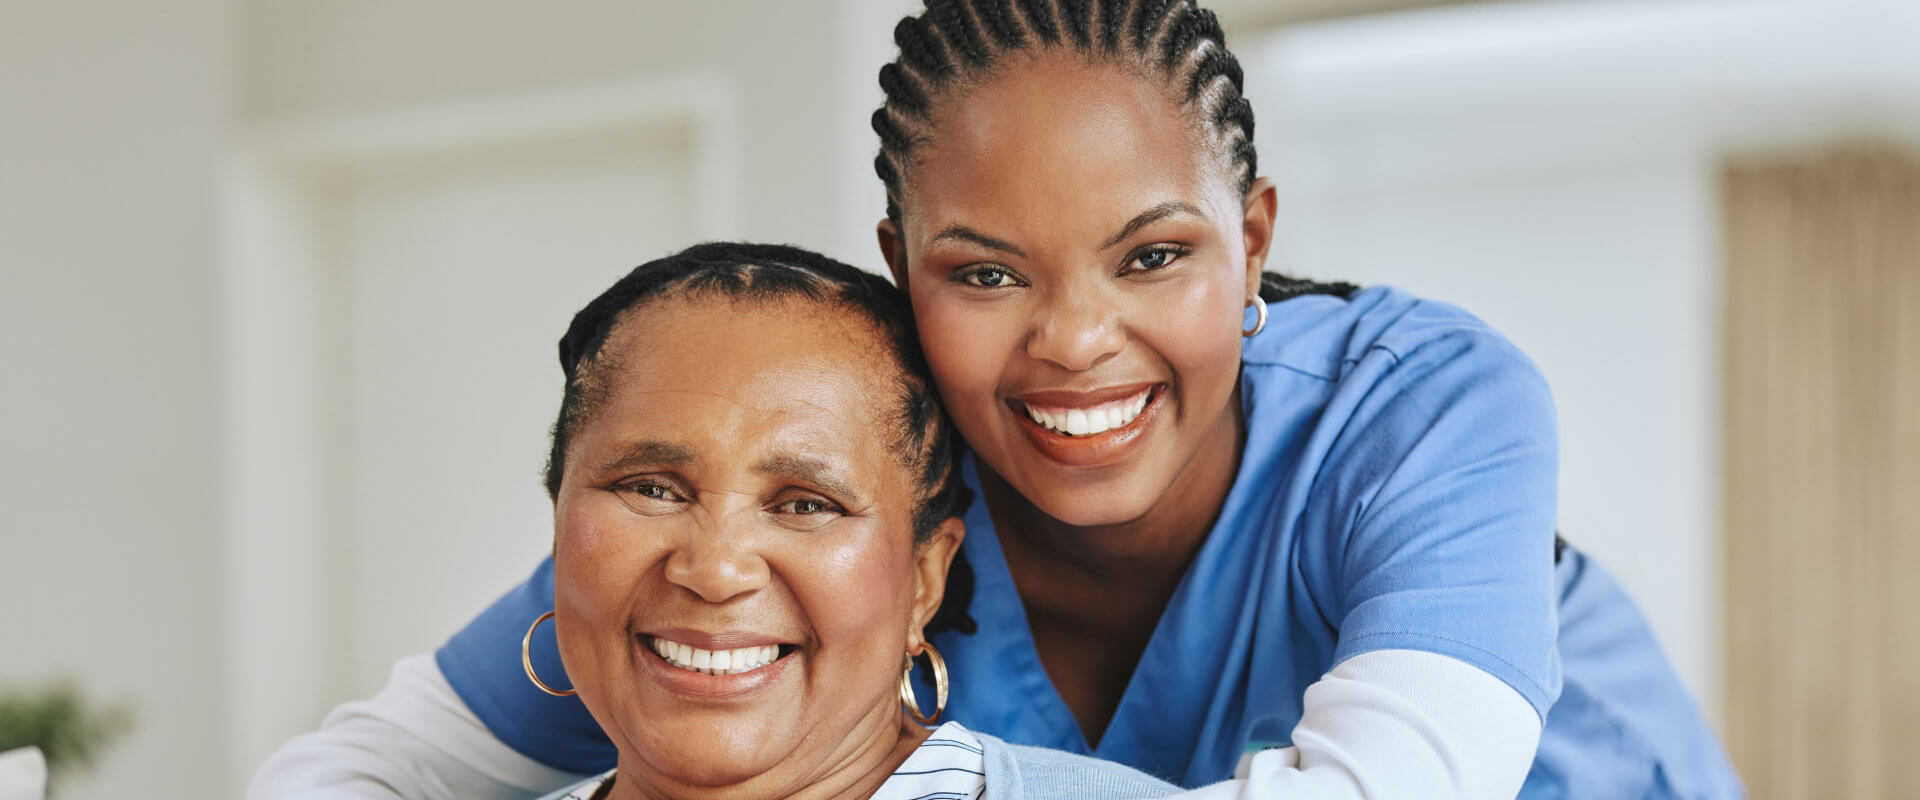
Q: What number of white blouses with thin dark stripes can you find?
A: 1